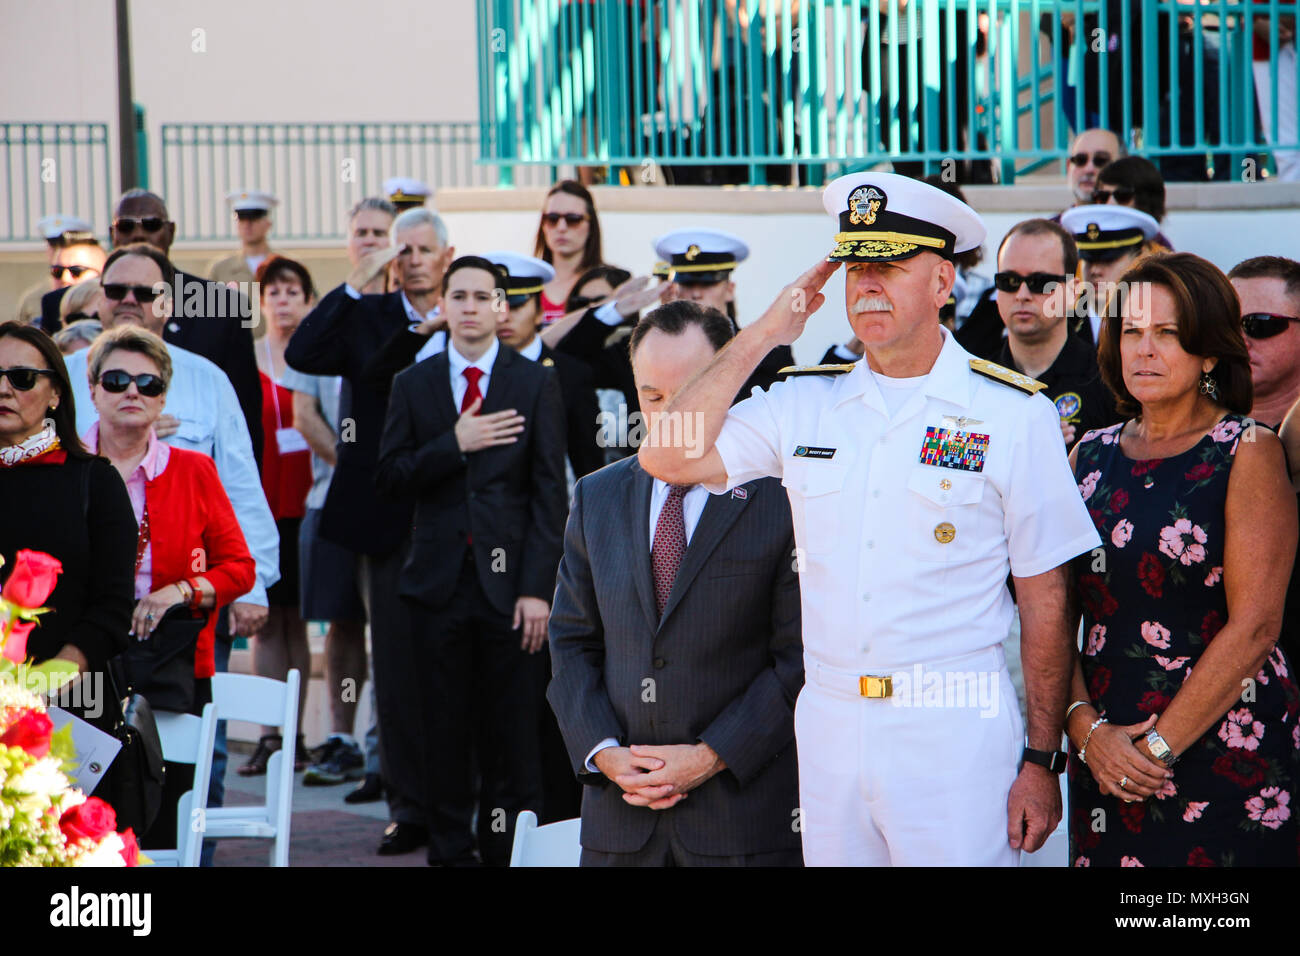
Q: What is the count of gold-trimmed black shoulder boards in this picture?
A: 2